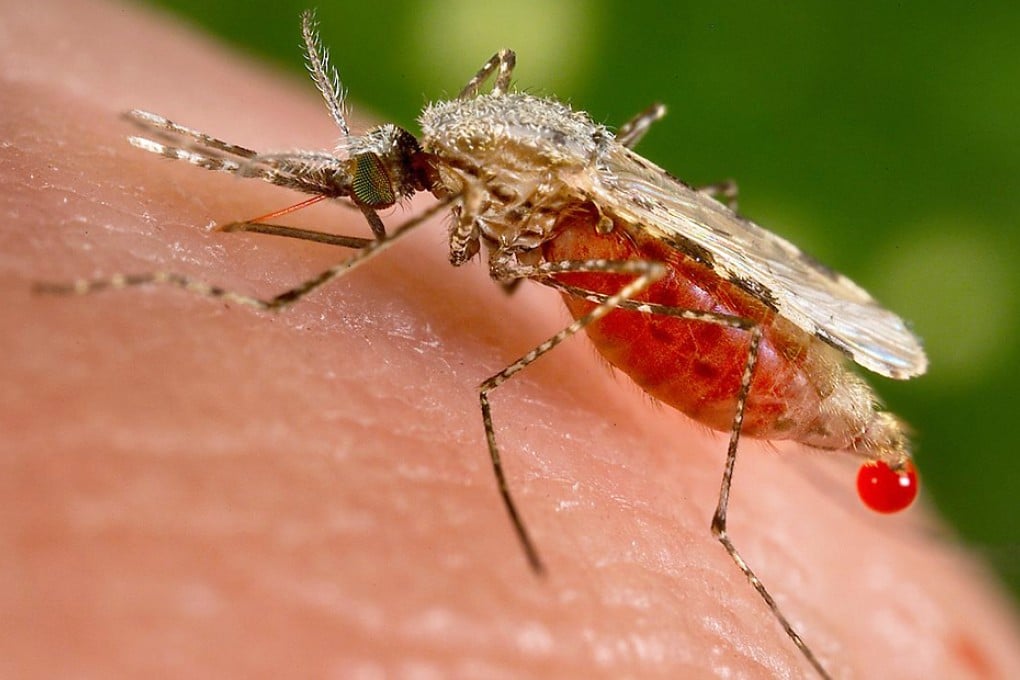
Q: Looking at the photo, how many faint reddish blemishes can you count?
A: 1